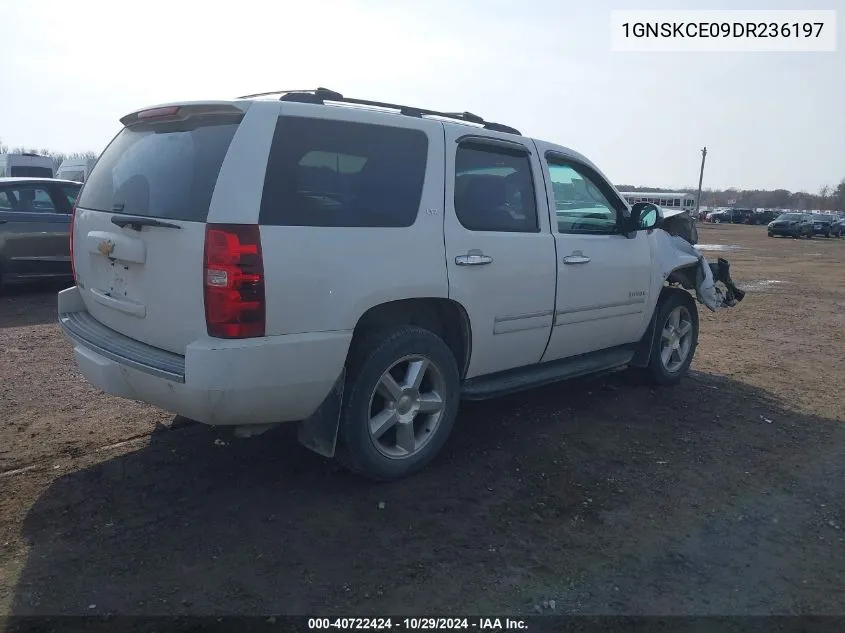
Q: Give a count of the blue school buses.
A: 0